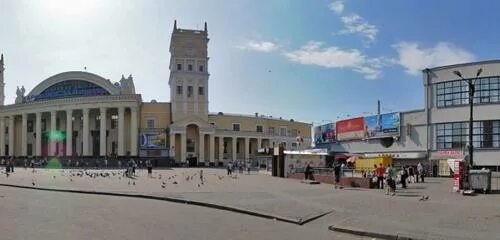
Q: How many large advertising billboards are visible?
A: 3